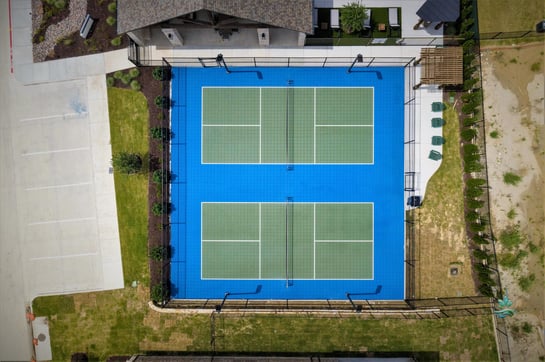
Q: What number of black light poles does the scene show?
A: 4